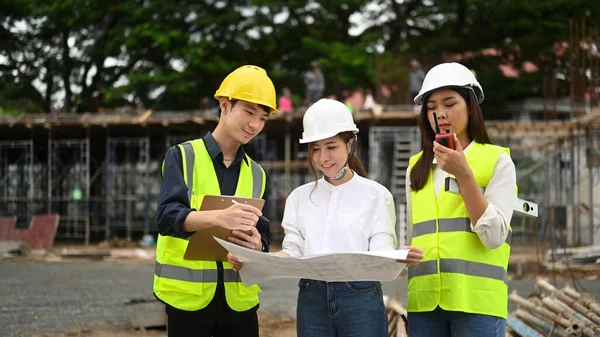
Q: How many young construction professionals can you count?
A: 3